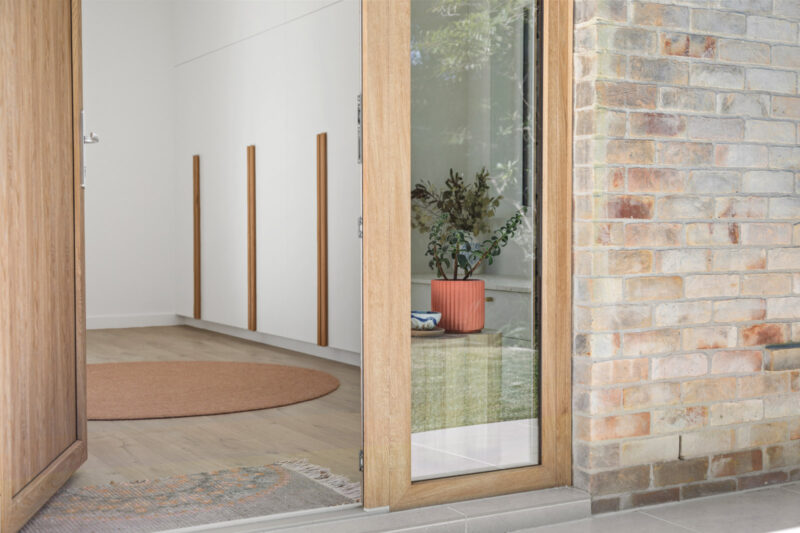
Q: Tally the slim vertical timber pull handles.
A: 3